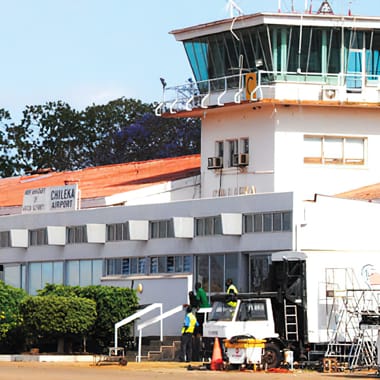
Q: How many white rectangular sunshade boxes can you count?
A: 6